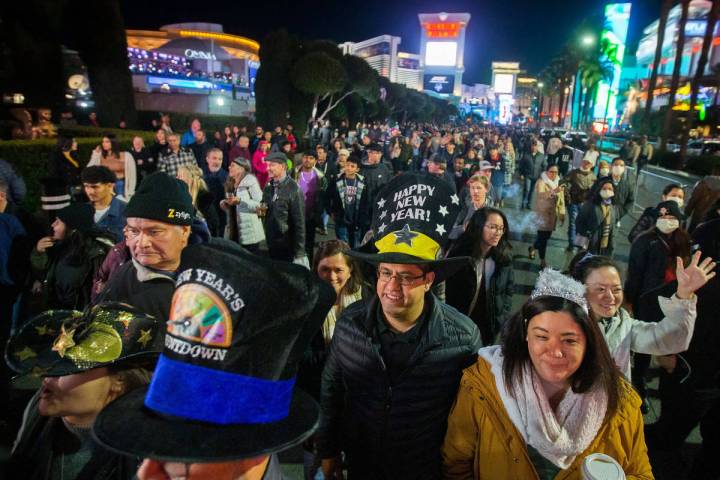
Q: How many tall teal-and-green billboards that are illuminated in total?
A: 1